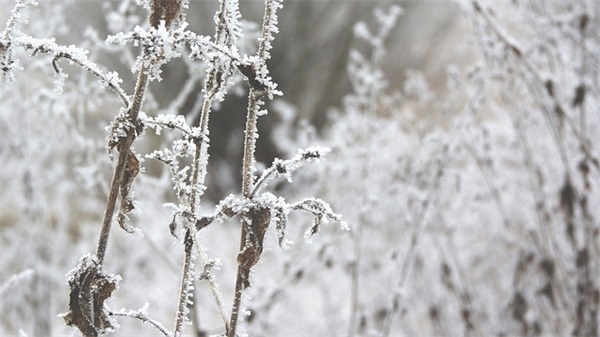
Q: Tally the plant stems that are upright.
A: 3